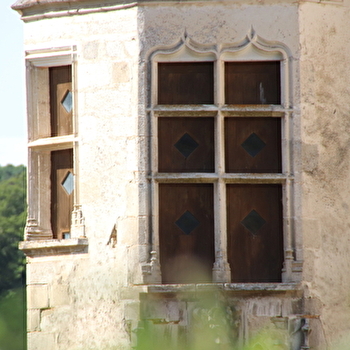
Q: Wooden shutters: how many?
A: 8